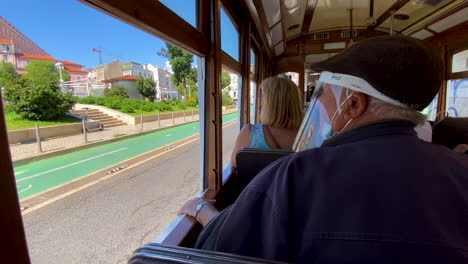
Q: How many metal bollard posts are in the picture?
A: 7